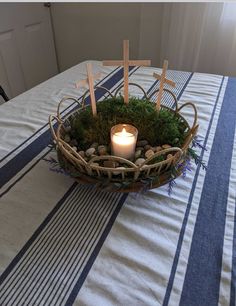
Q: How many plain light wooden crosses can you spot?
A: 3